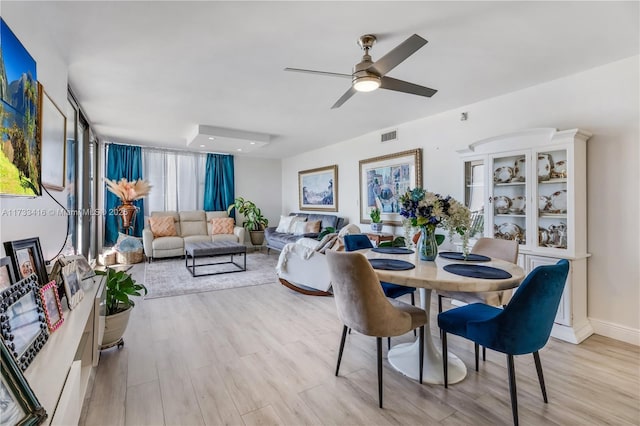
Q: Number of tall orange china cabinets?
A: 0